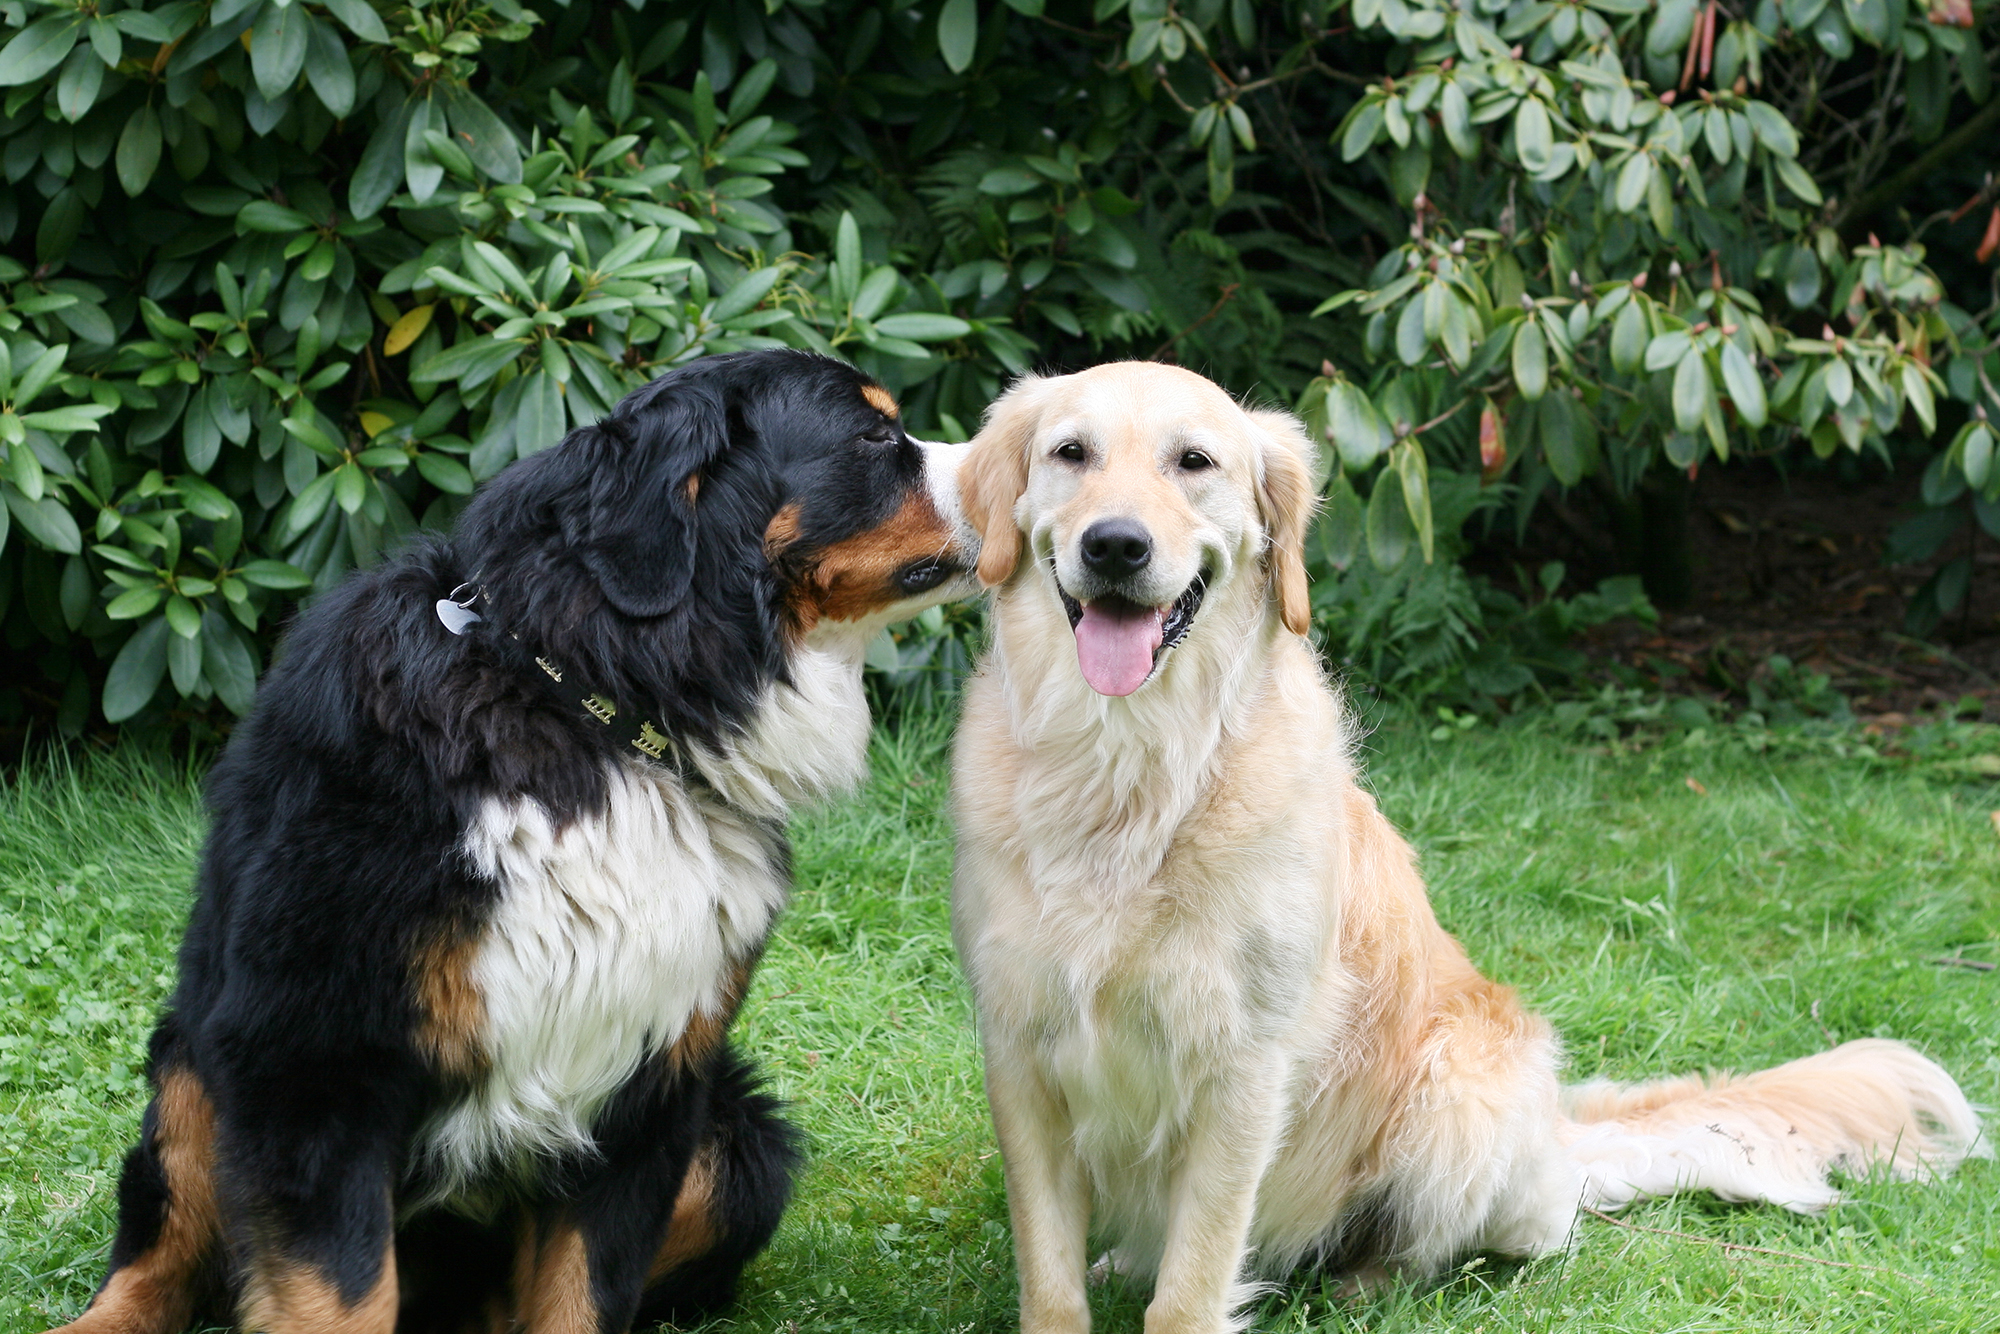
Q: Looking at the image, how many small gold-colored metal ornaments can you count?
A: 3